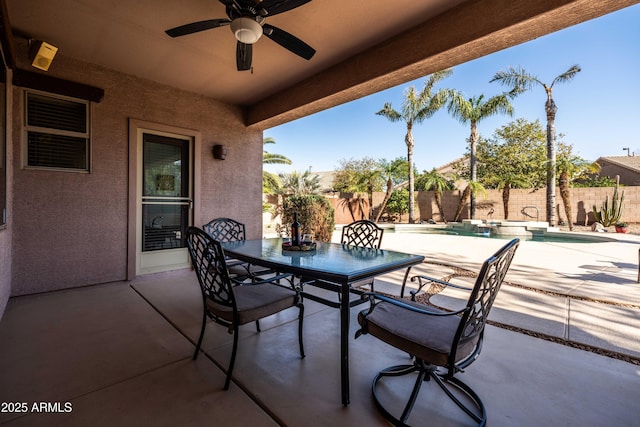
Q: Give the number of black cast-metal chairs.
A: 4